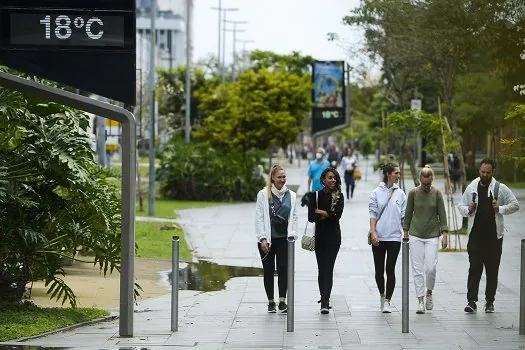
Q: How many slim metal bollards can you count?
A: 4